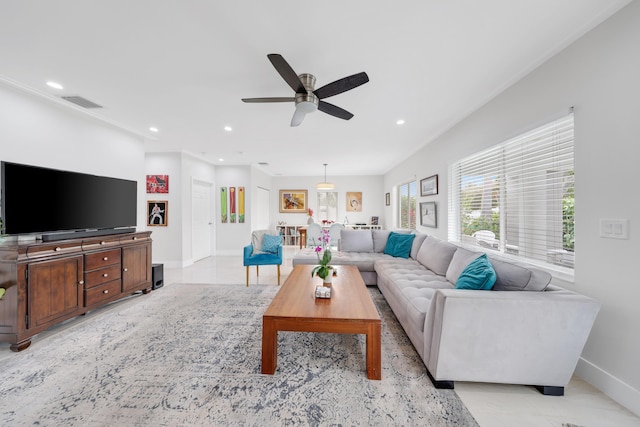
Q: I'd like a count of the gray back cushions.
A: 6